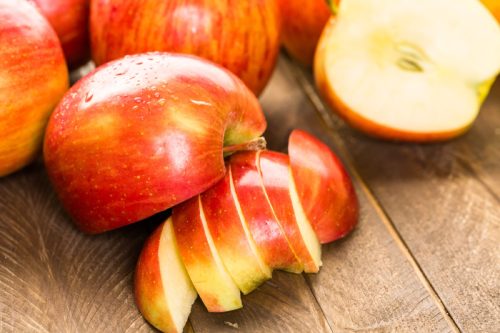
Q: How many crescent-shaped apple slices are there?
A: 6